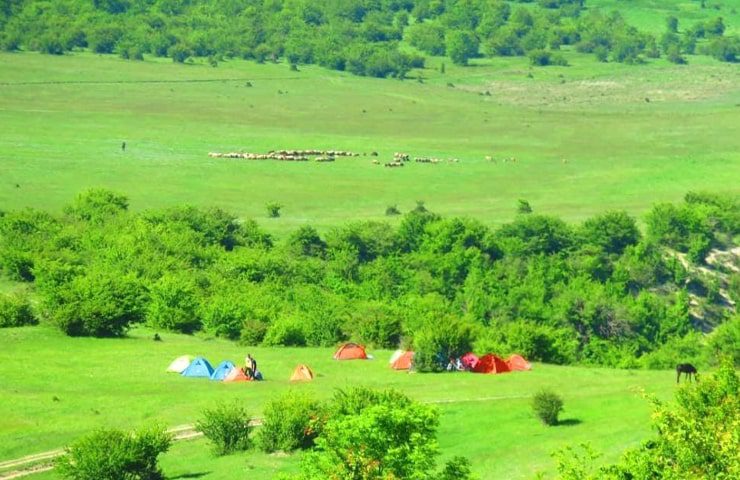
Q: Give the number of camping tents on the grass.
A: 10